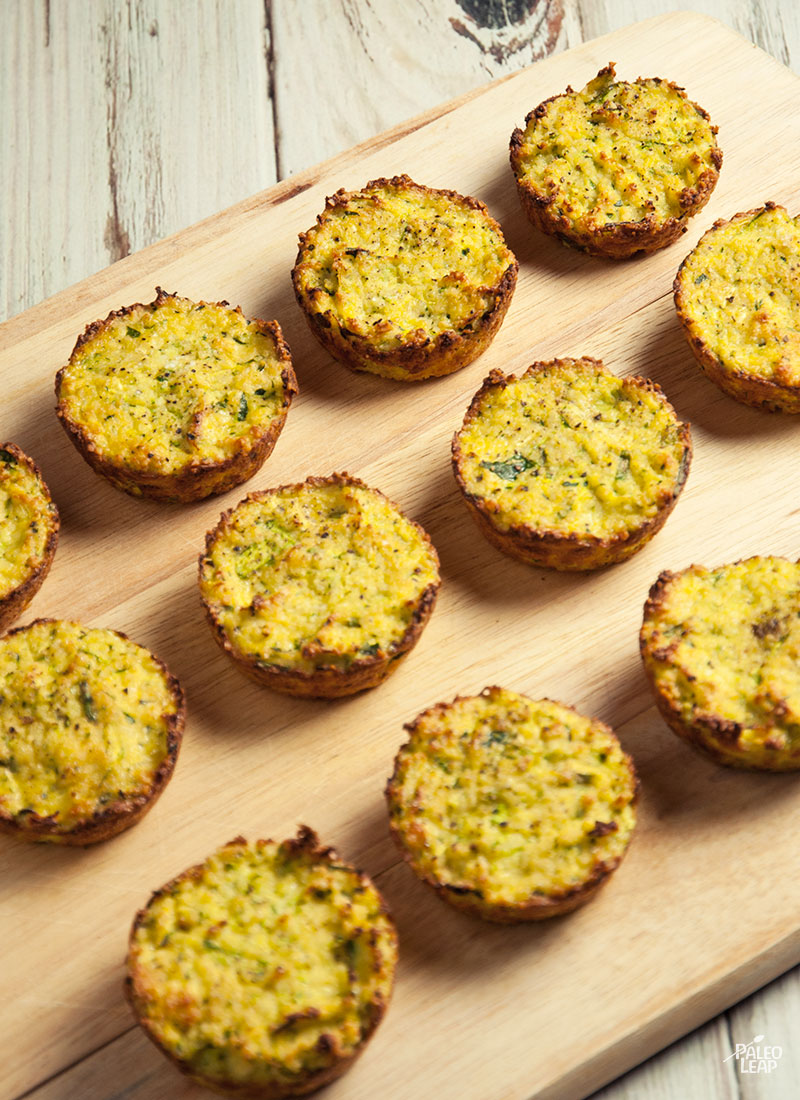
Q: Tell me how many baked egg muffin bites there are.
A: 11